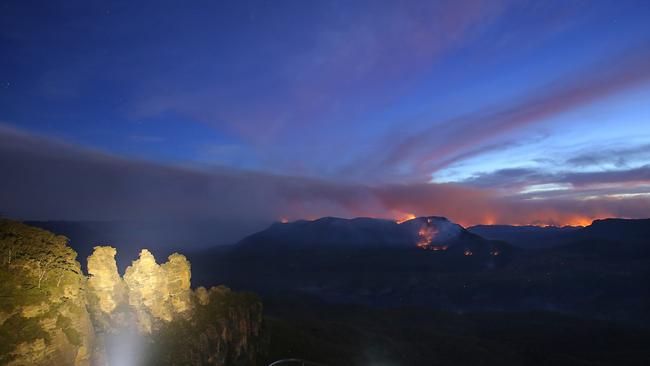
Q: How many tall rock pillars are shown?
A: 3